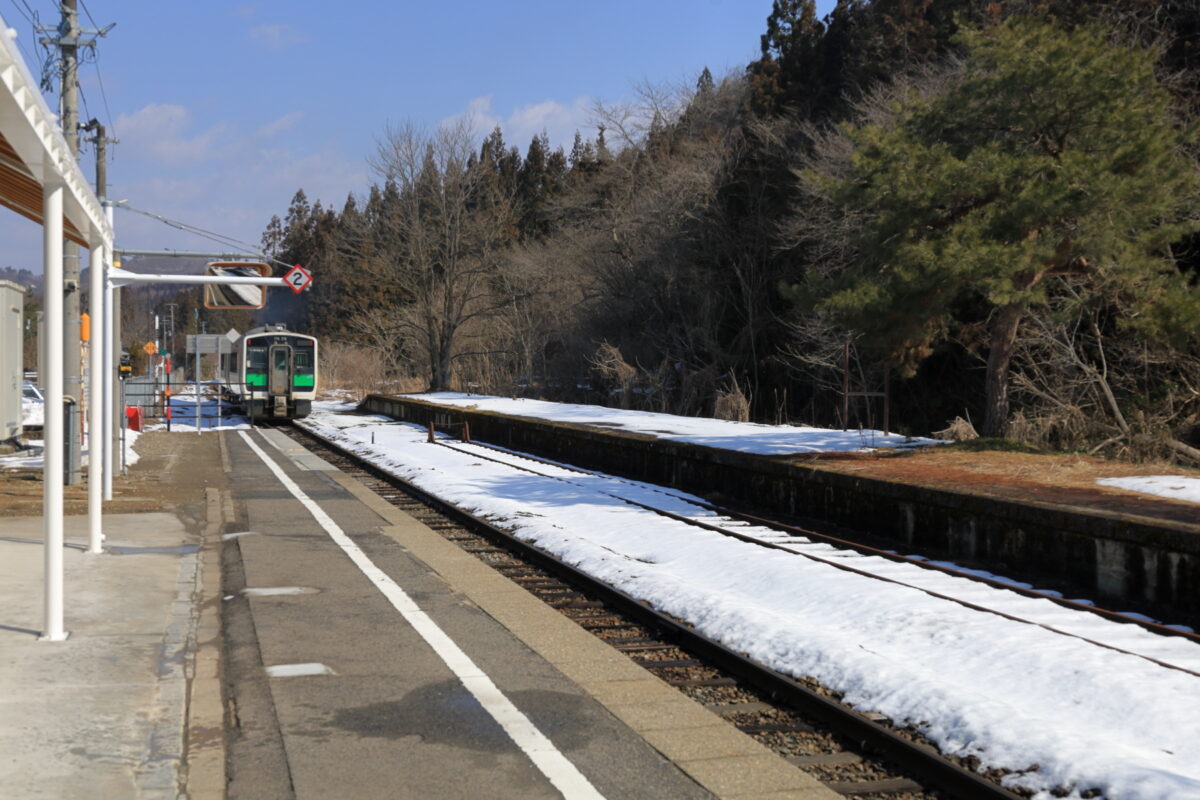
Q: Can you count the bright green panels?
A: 2